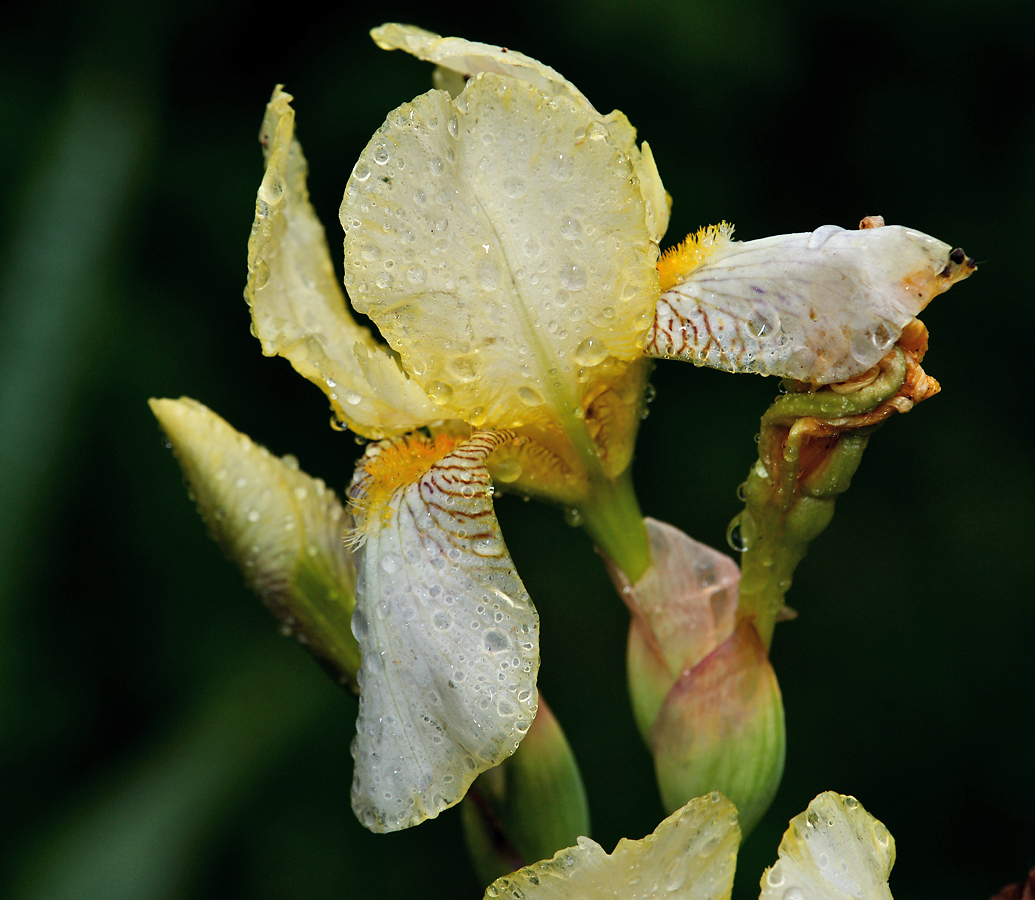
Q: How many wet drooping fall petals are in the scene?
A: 2